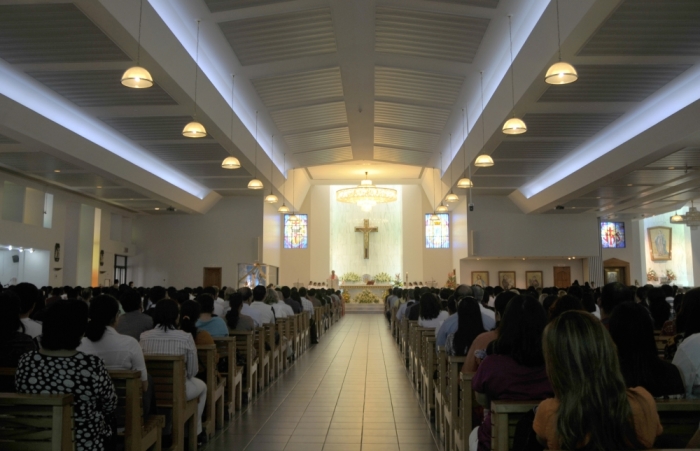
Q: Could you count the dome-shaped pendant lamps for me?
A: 14